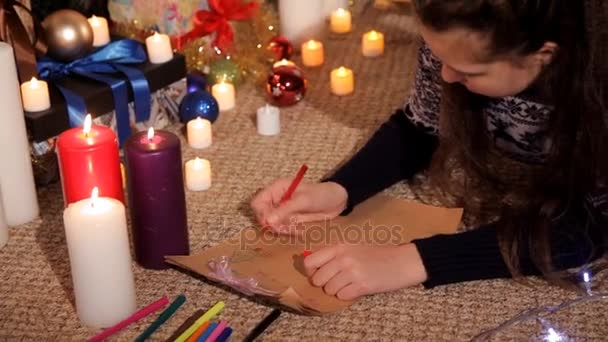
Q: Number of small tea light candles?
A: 12